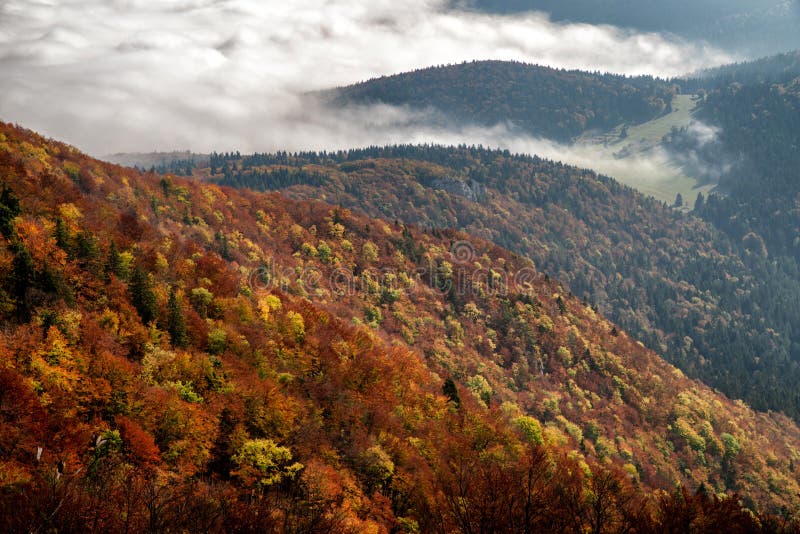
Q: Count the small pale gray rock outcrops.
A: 1